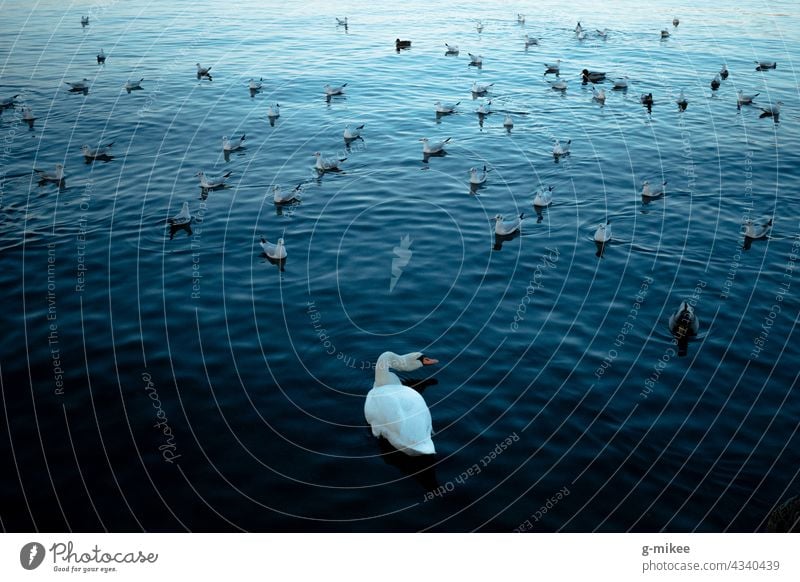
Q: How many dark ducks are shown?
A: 4